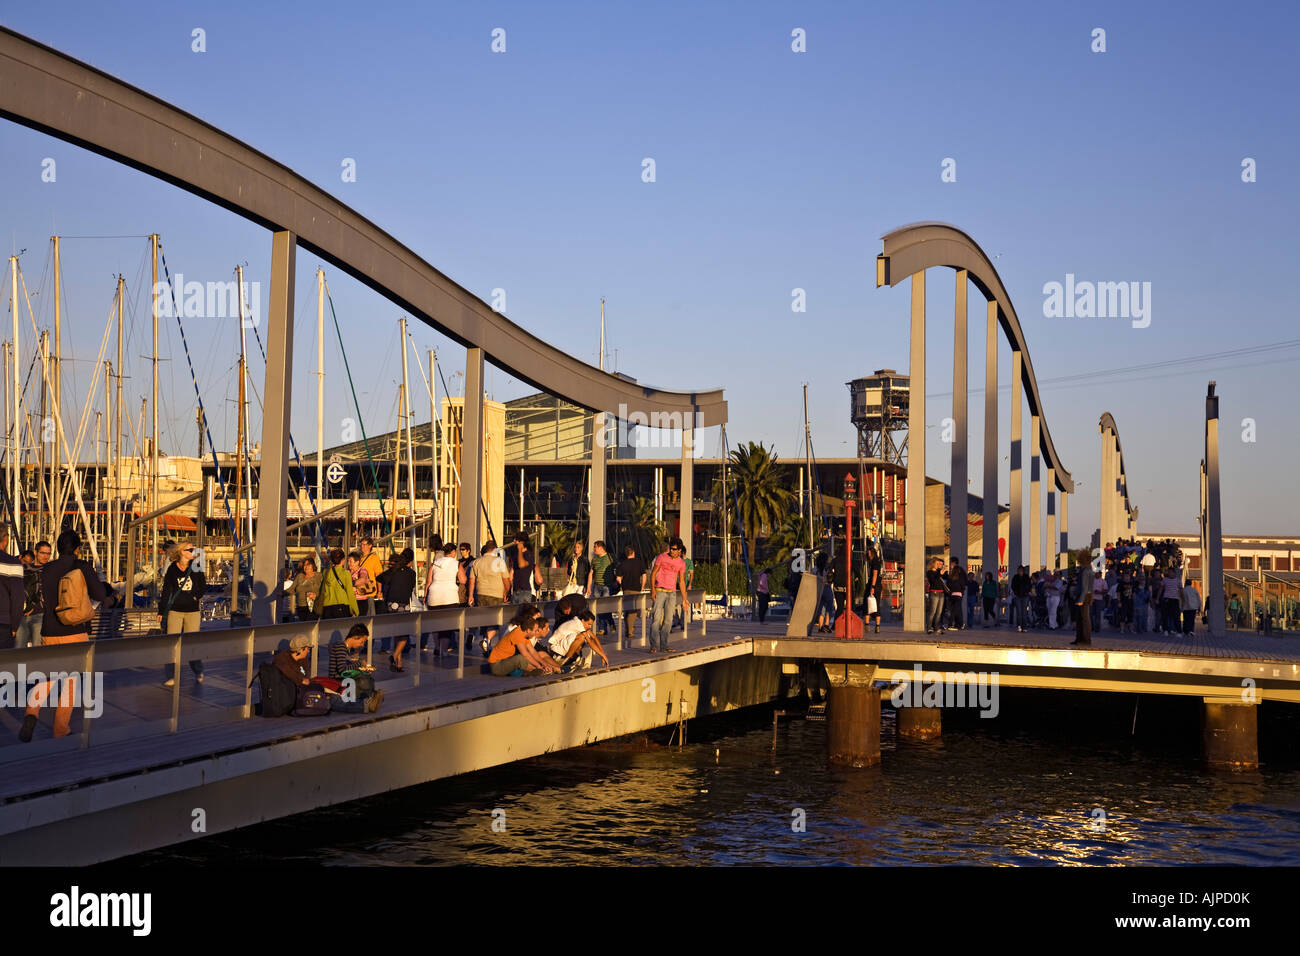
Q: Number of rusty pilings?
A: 3